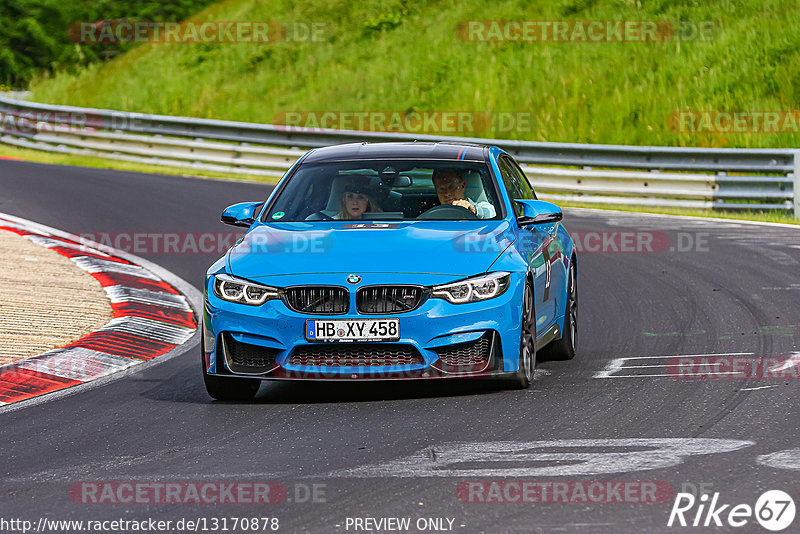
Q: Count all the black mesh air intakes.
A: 3